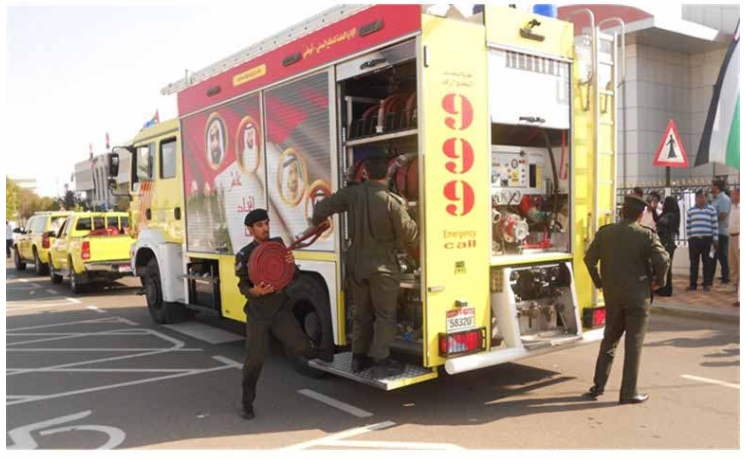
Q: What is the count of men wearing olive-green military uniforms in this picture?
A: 3